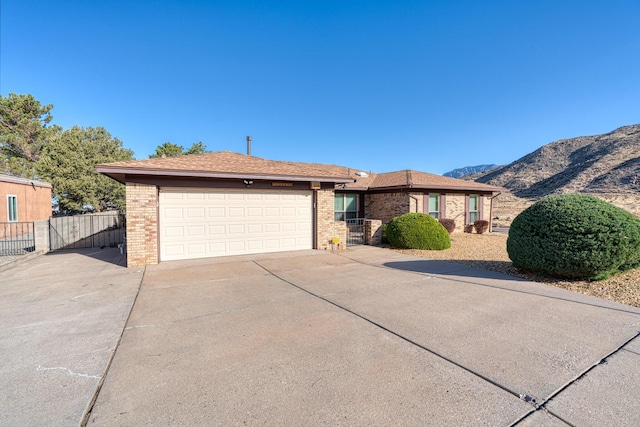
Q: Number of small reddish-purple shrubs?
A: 2